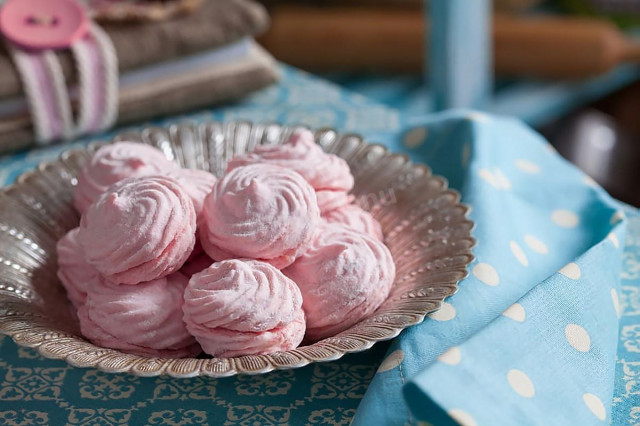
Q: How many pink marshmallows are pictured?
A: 10